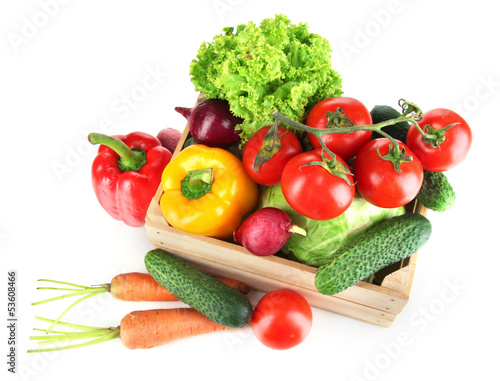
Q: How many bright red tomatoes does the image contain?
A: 6